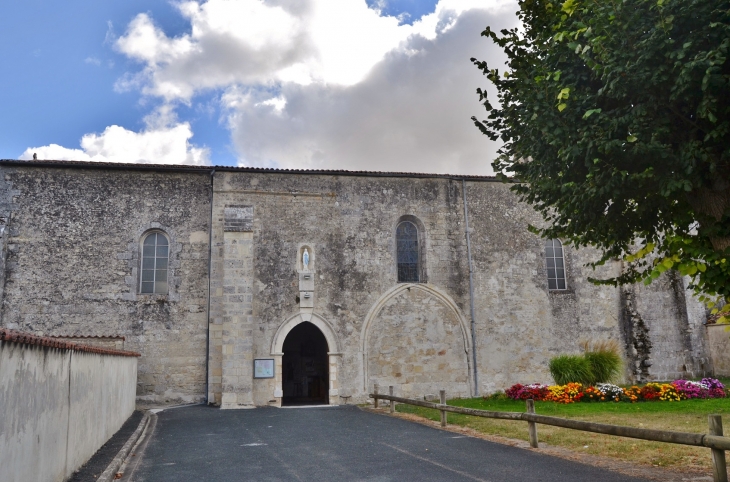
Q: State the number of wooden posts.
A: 5